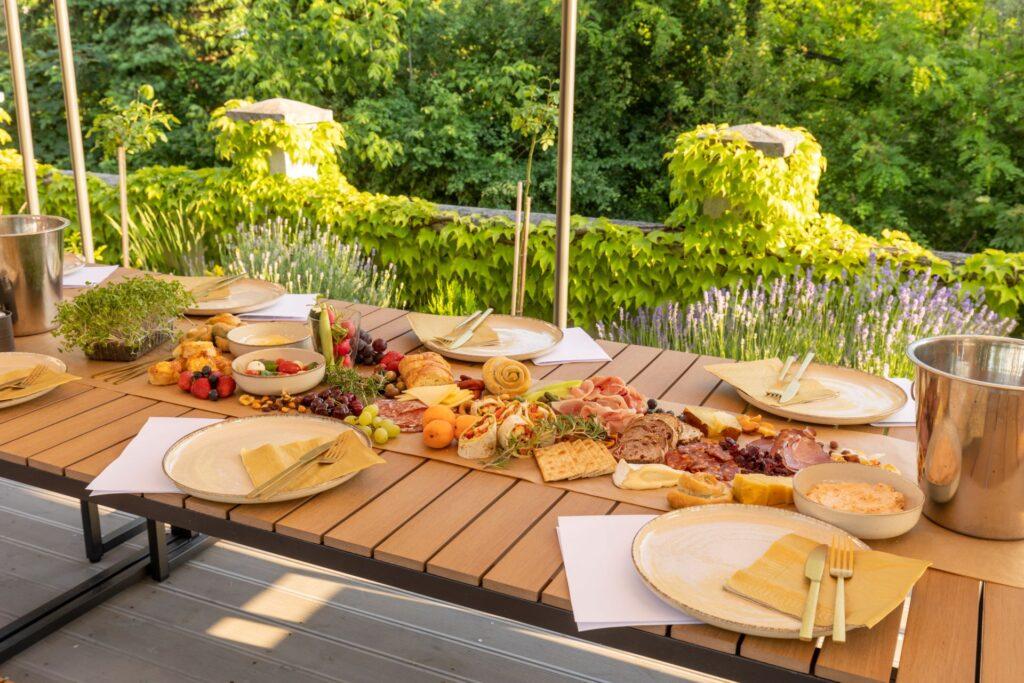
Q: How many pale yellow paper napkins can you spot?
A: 6